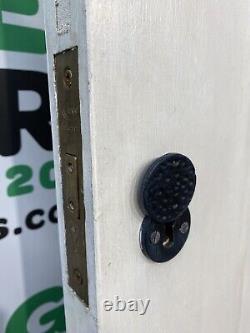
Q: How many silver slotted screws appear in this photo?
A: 2